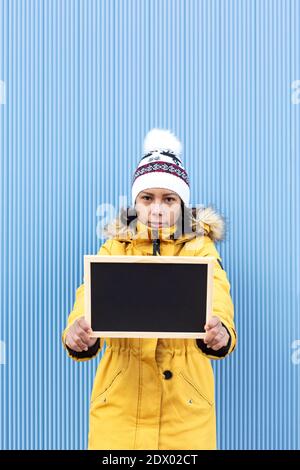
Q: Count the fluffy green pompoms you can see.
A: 0